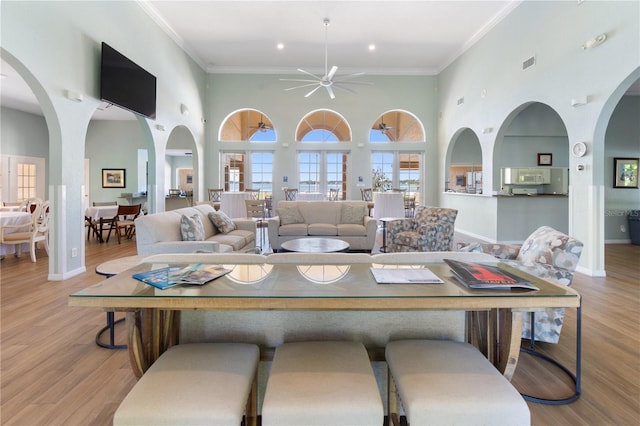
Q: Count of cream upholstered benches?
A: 3